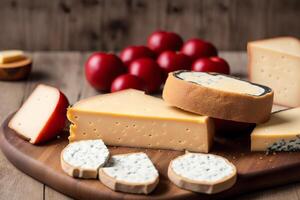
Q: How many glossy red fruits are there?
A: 8